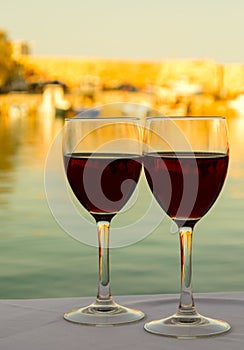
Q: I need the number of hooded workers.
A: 0